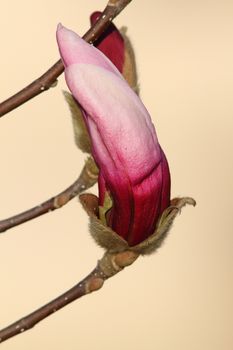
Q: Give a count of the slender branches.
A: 3